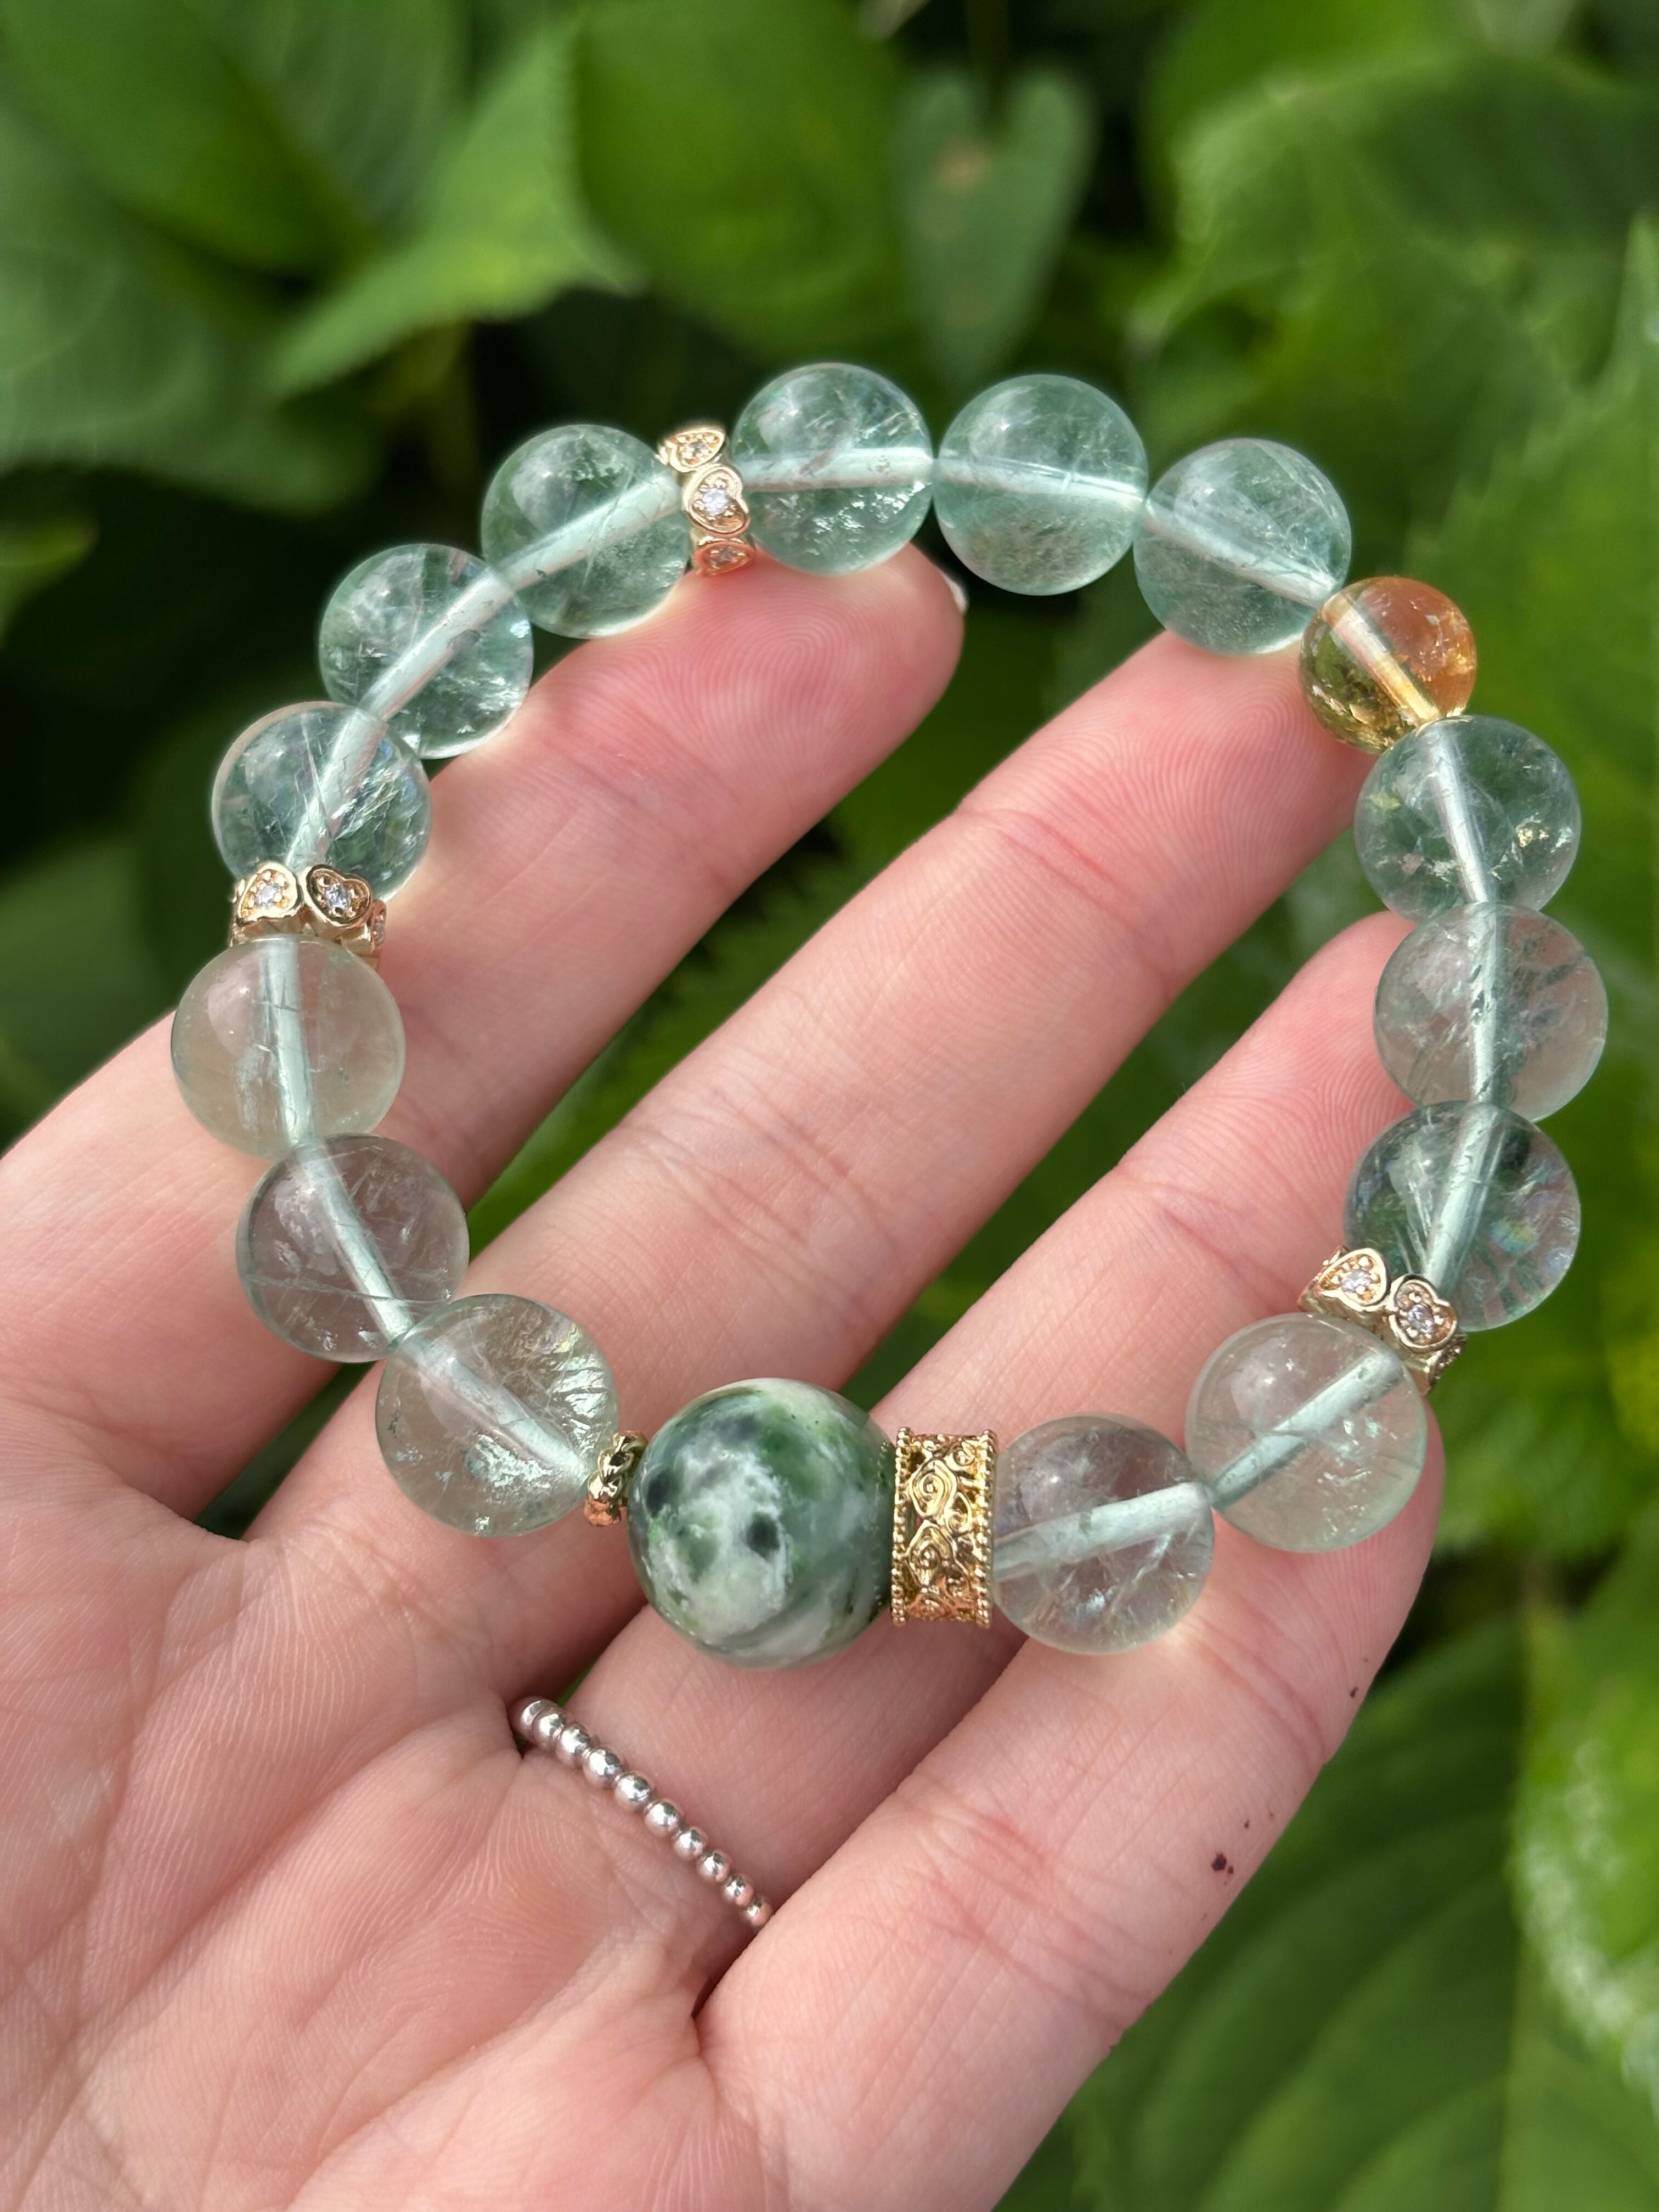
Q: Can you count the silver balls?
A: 10